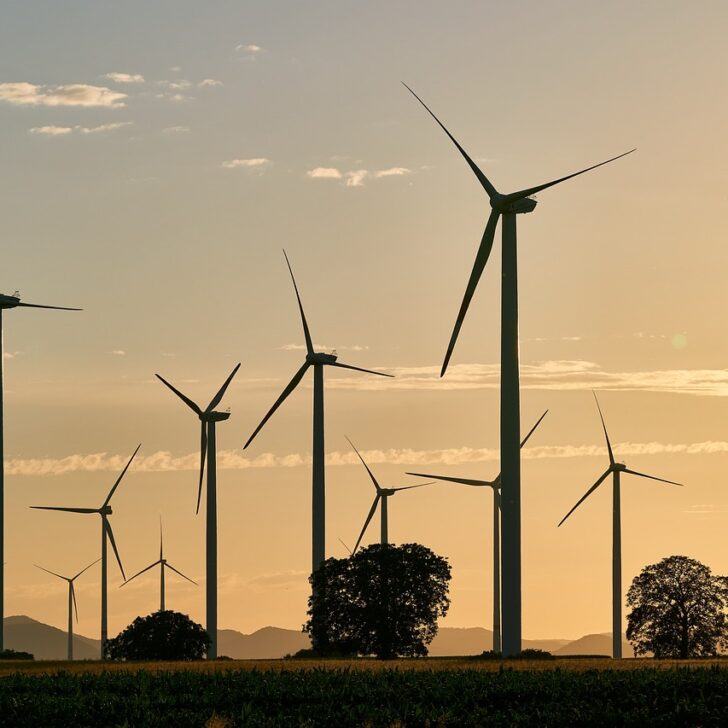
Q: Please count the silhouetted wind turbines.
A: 10